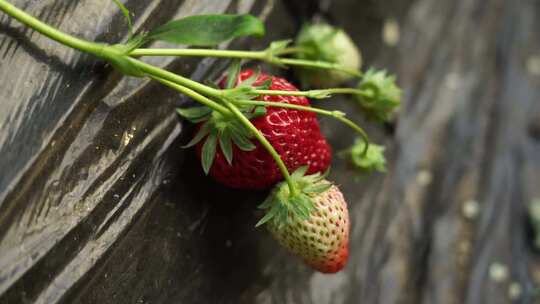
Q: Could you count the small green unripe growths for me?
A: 3